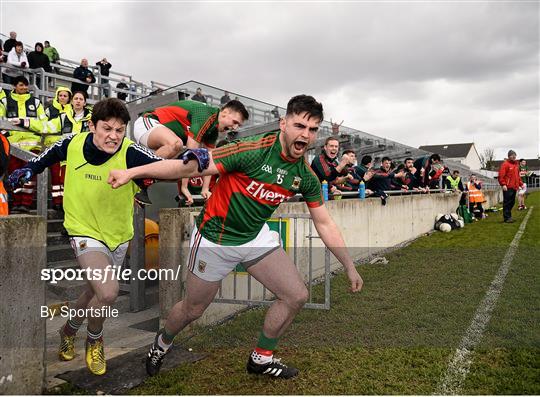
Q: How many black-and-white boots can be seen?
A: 2